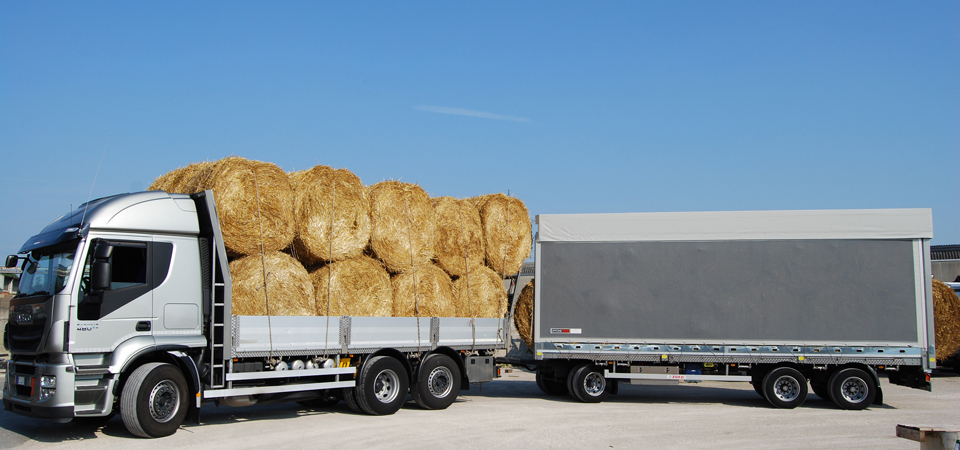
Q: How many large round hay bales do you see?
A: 11